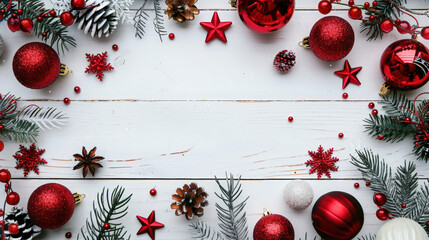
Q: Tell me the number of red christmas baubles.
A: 7